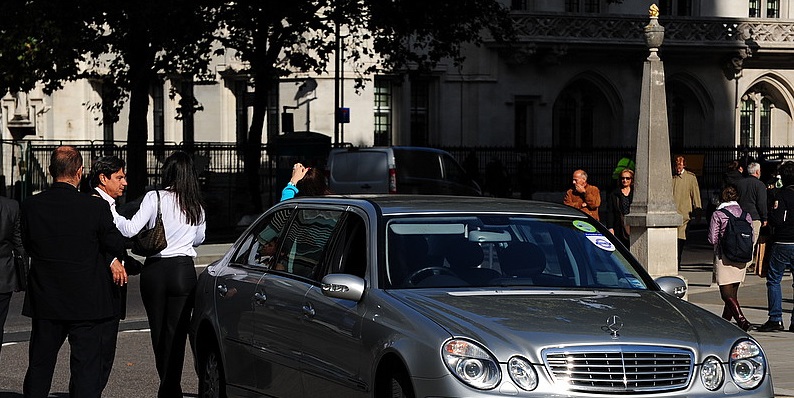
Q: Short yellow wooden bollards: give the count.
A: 0